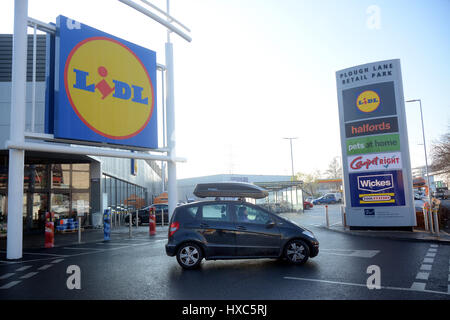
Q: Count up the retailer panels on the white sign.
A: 5